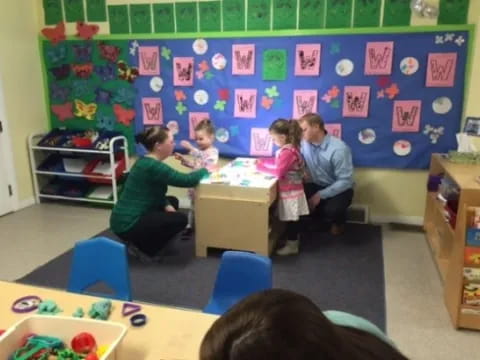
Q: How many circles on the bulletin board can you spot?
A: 11